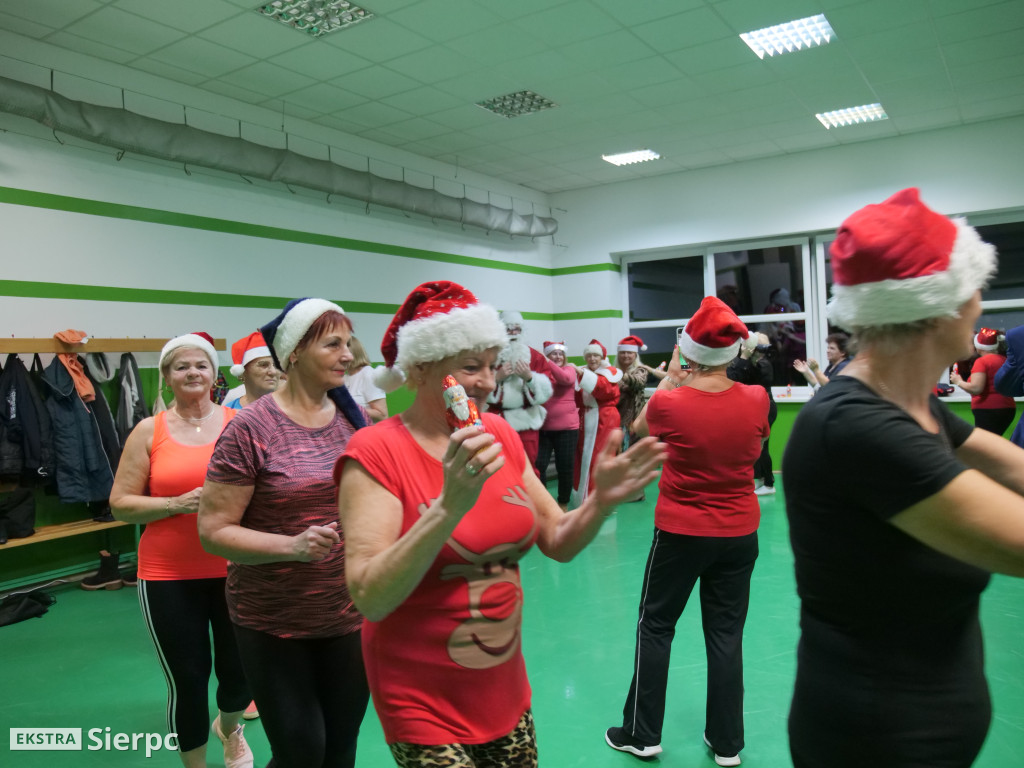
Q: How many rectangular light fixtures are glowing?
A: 3